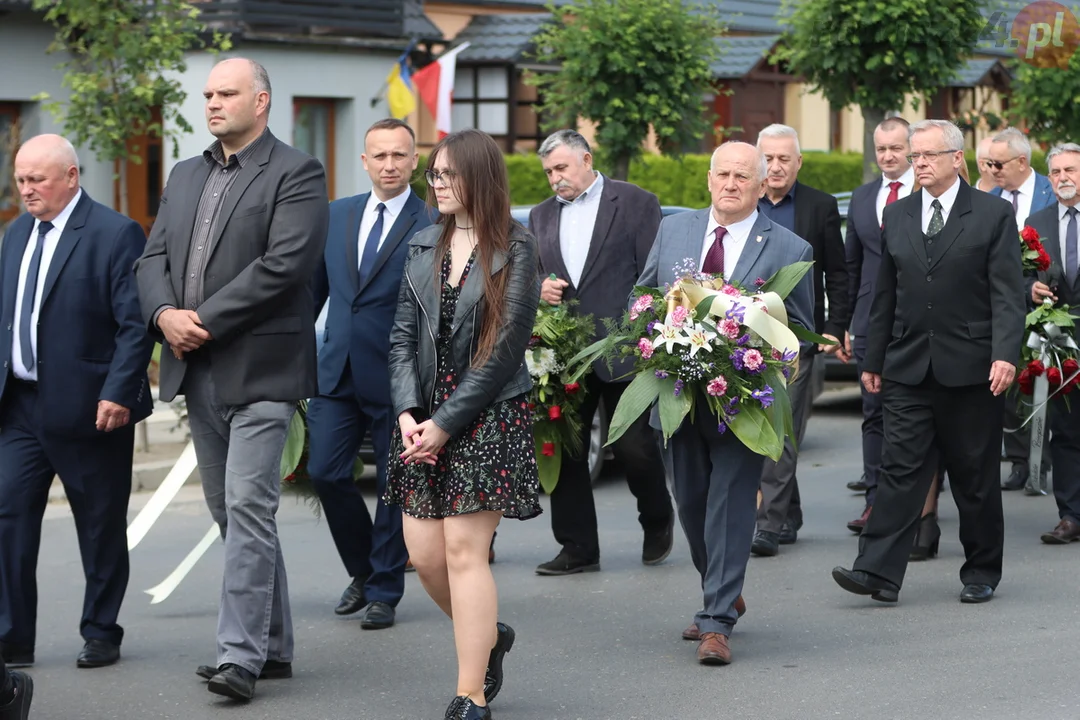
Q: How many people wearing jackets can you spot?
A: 11